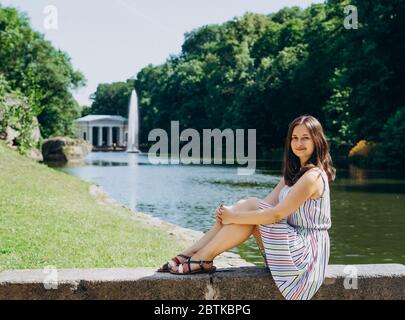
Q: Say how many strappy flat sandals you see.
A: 2